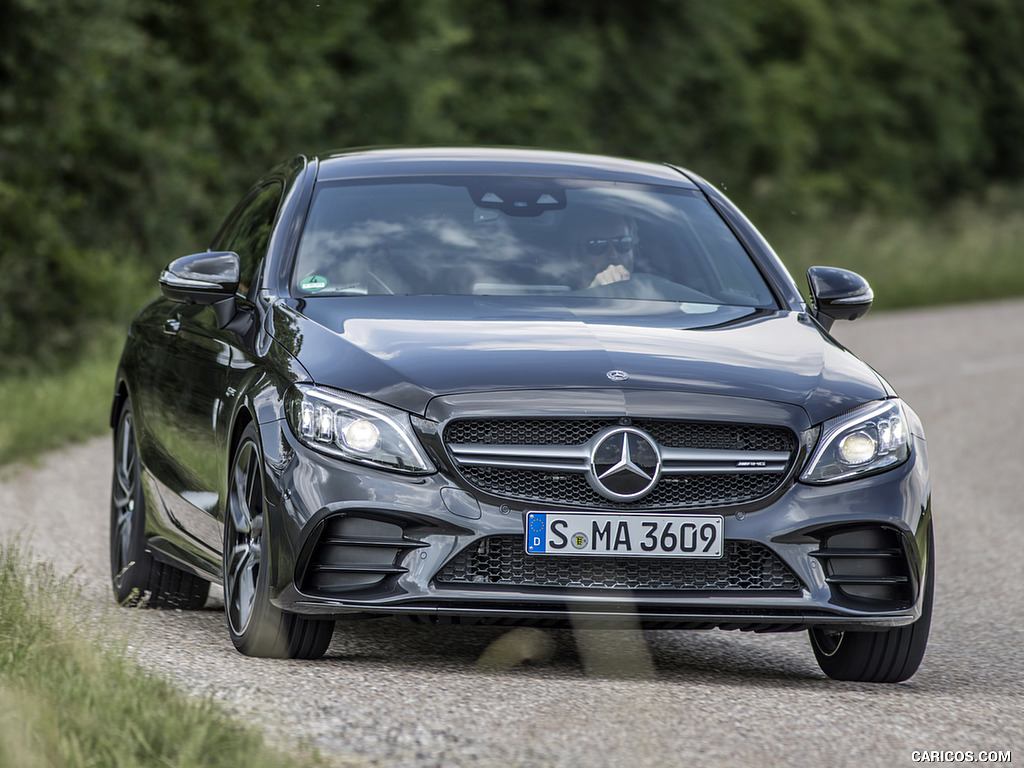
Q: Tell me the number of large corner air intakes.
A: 2